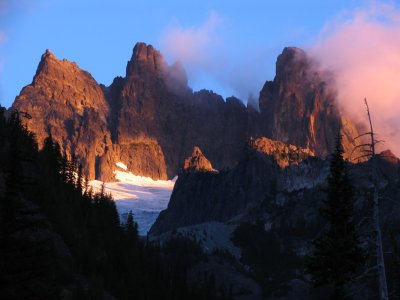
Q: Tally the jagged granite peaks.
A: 3